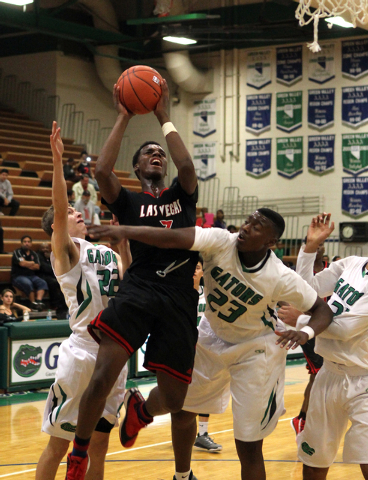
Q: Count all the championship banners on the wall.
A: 15